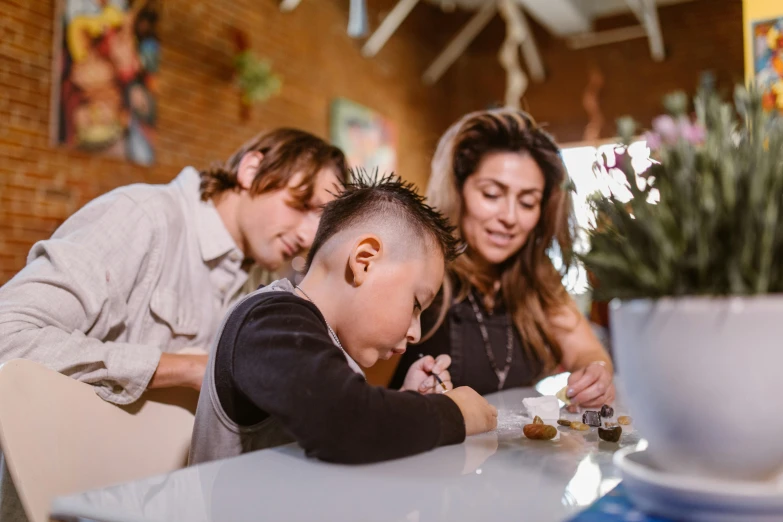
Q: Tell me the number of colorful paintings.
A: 3